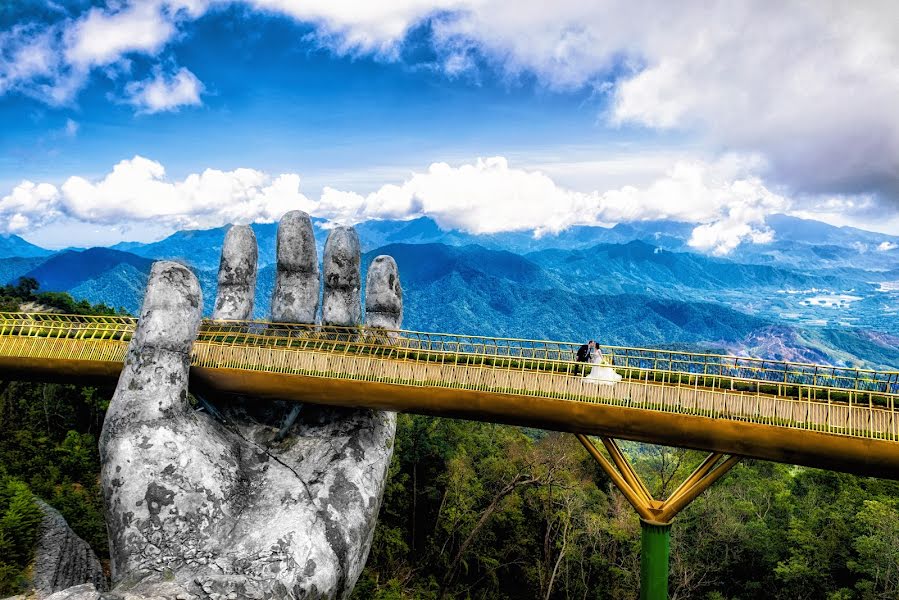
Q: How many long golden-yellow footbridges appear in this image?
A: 1